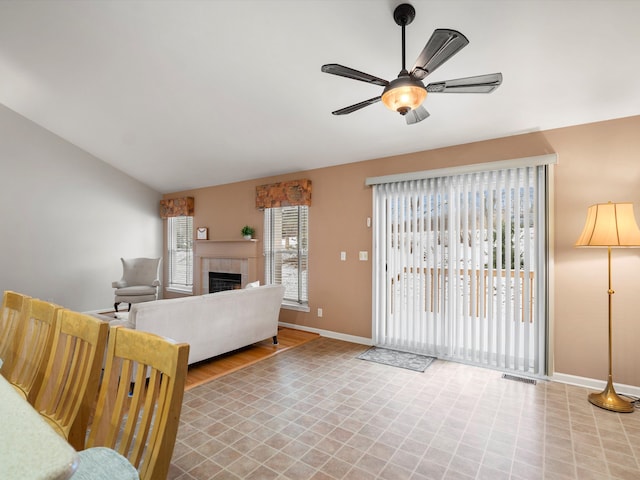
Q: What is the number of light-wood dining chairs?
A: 4